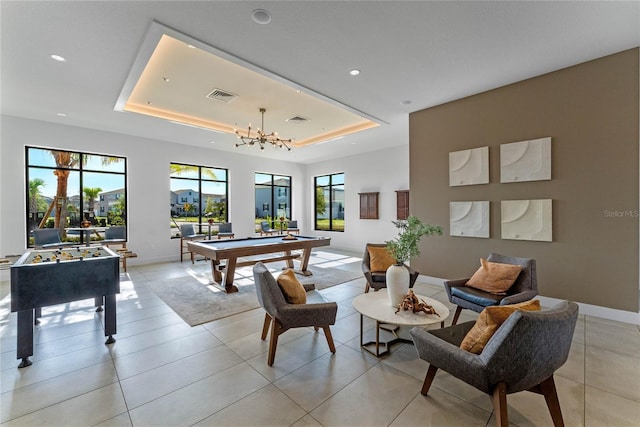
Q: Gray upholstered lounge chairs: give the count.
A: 4